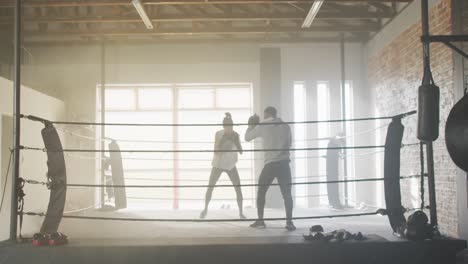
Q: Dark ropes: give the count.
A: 4